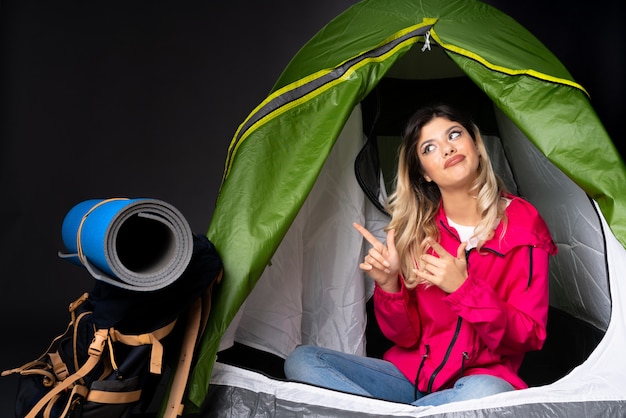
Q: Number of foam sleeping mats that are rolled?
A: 1